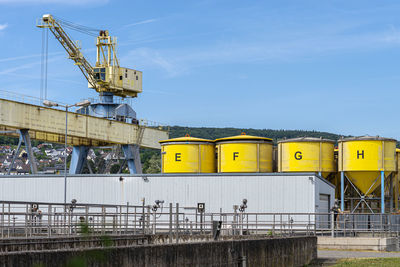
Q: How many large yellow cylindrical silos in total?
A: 4